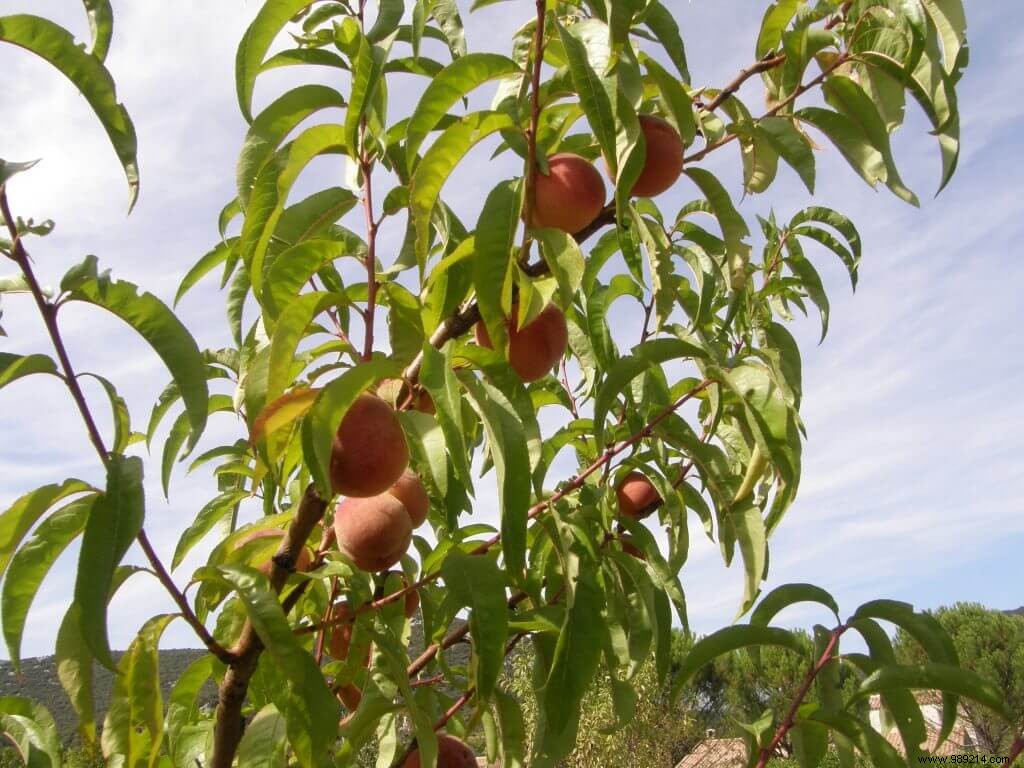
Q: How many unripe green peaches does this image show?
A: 0